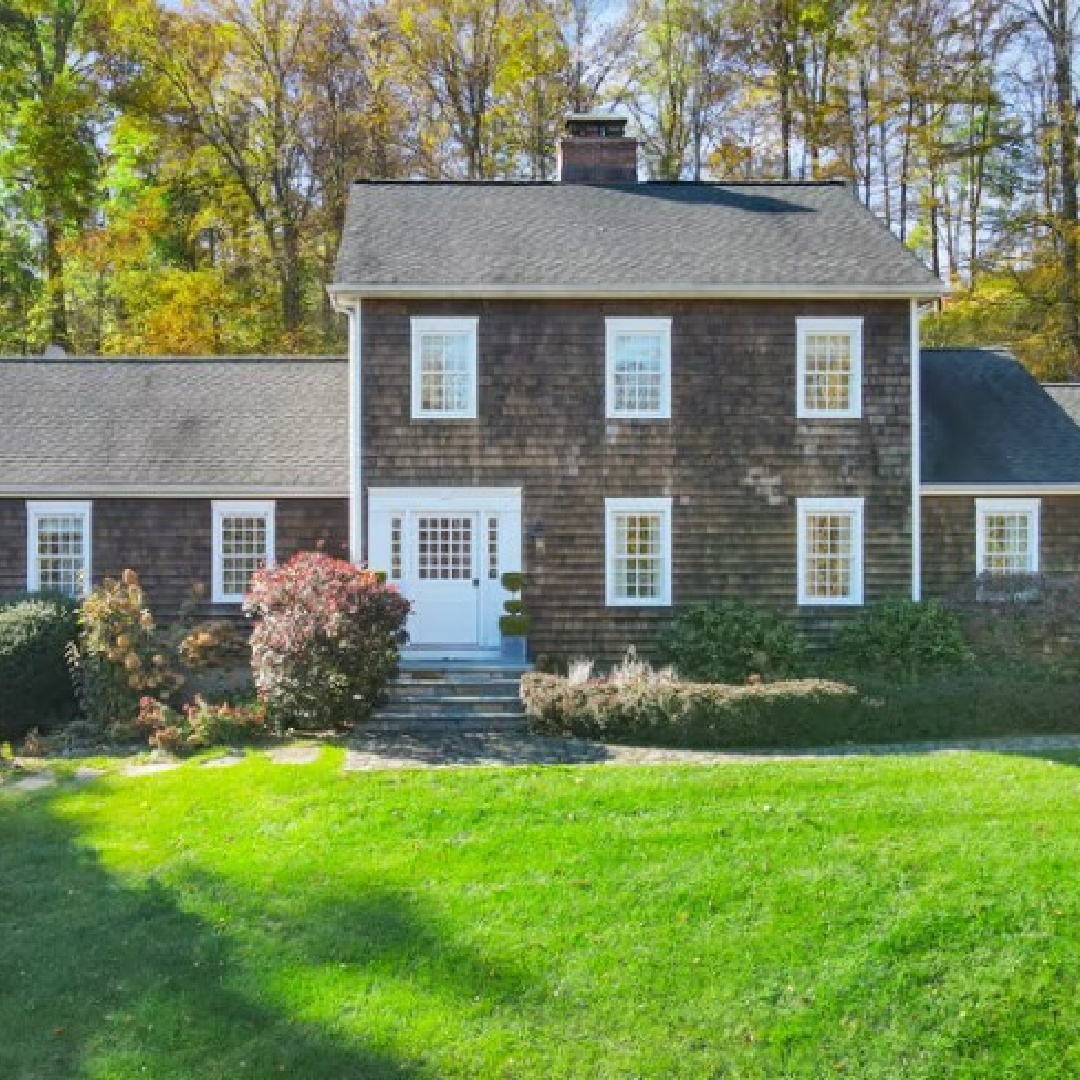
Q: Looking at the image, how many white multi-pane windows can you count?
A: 8